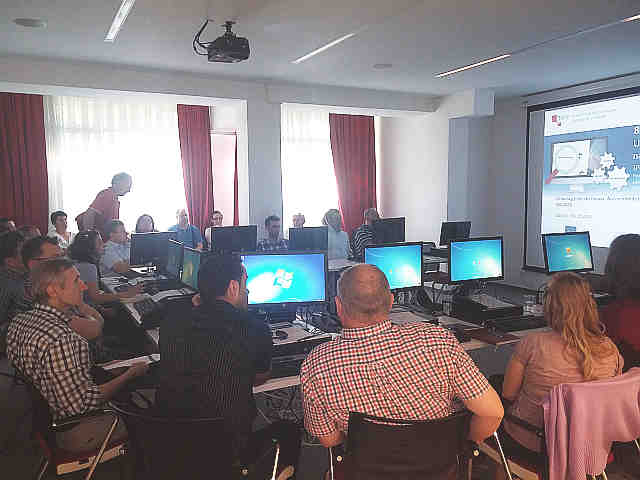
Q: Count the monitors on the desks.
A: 11